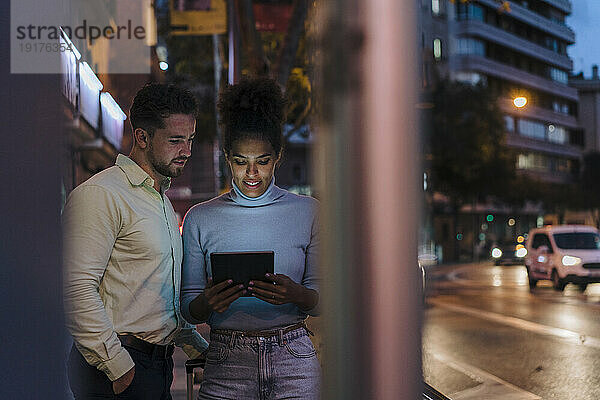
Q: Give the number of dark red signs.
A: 1